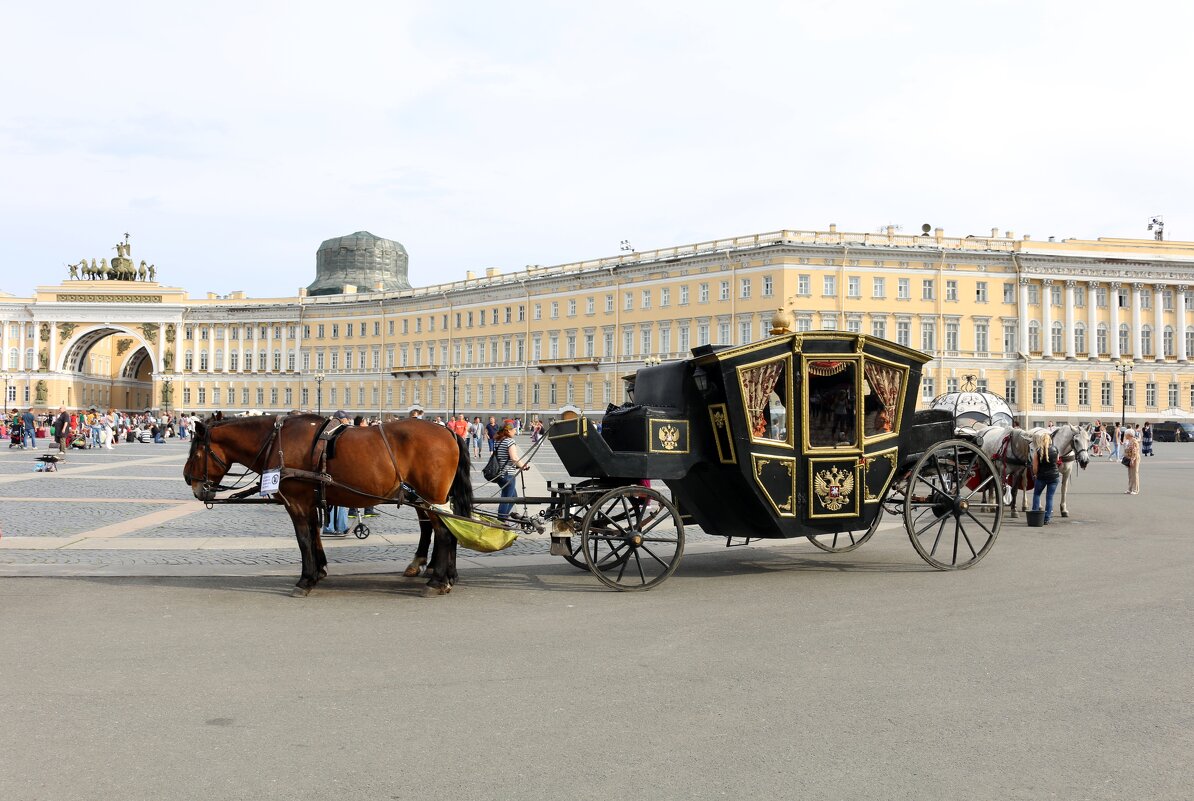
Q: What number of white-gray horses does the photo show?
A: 2